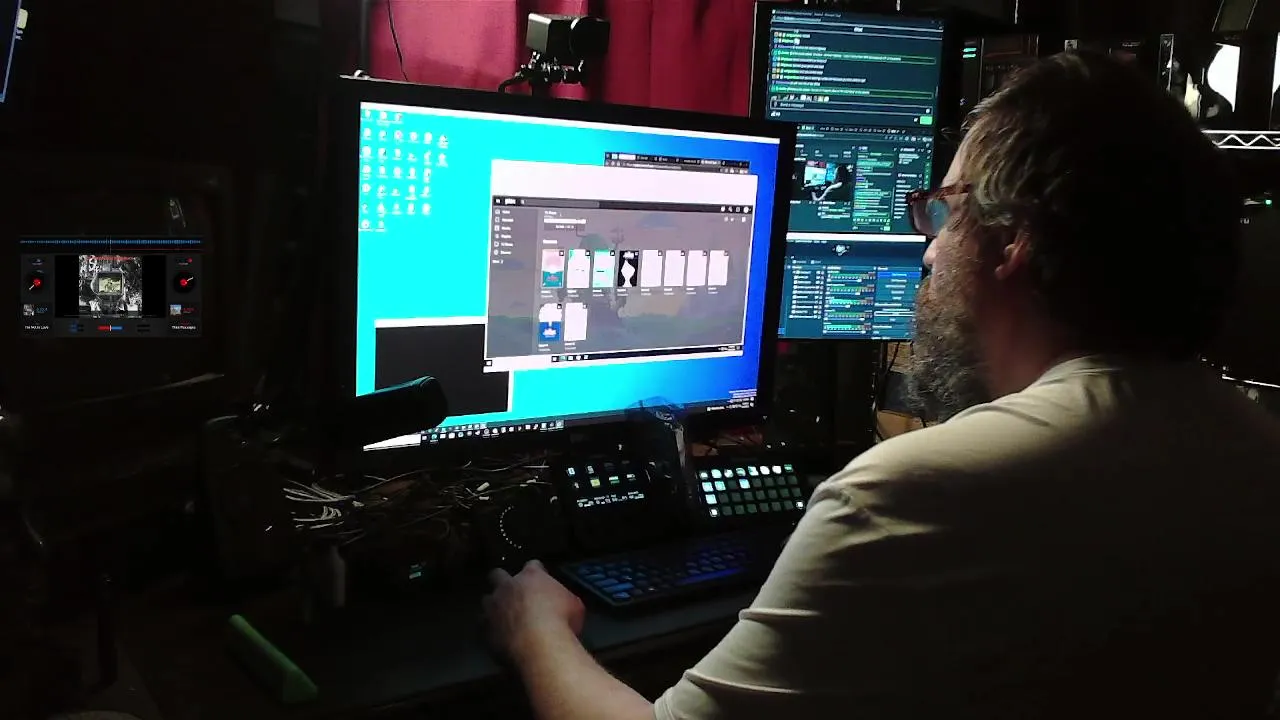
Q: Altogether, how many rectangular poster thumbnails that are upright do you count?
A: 10